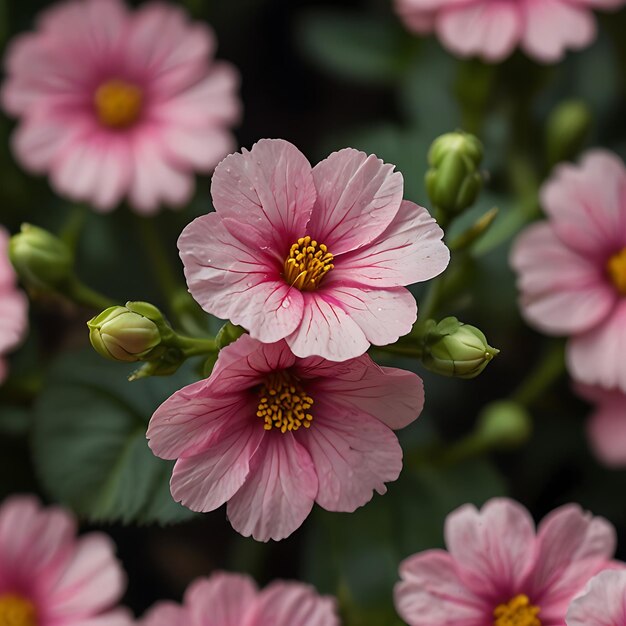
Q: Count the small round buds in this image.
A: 6